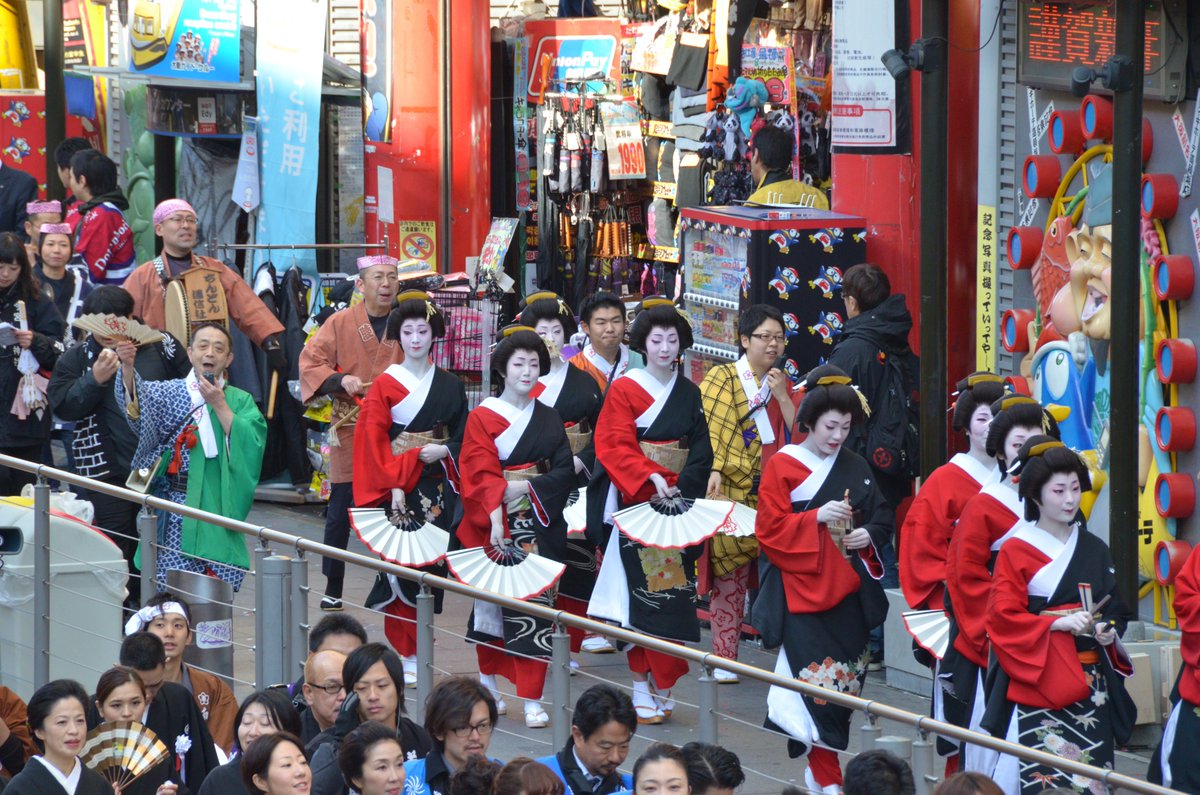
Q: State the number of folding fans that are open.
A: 8